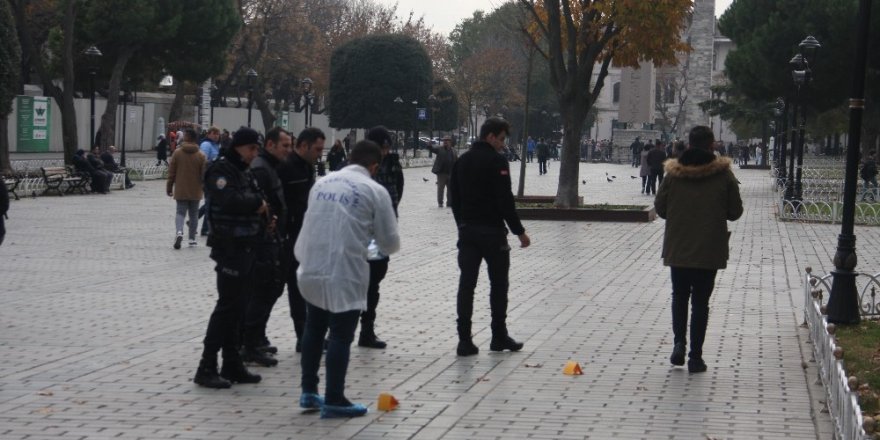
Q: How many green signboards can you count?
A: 2